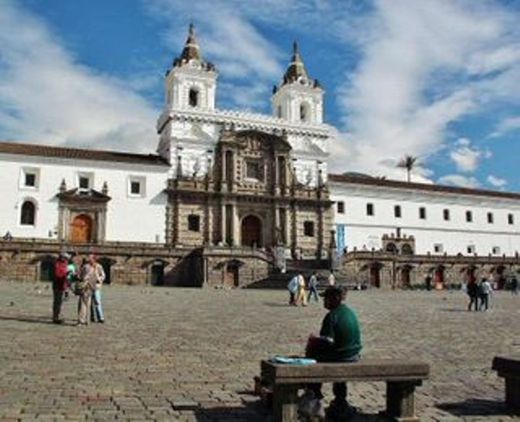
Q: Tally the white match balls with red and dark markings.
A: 0